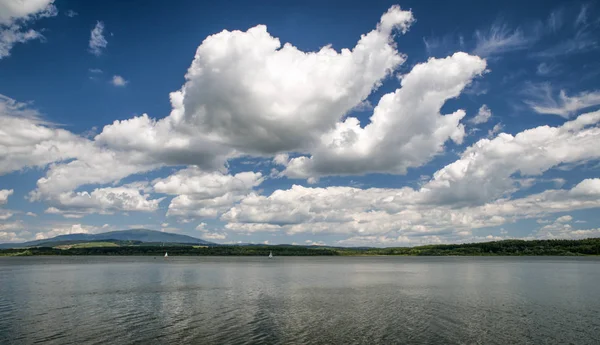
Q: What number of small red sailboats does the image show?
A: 0